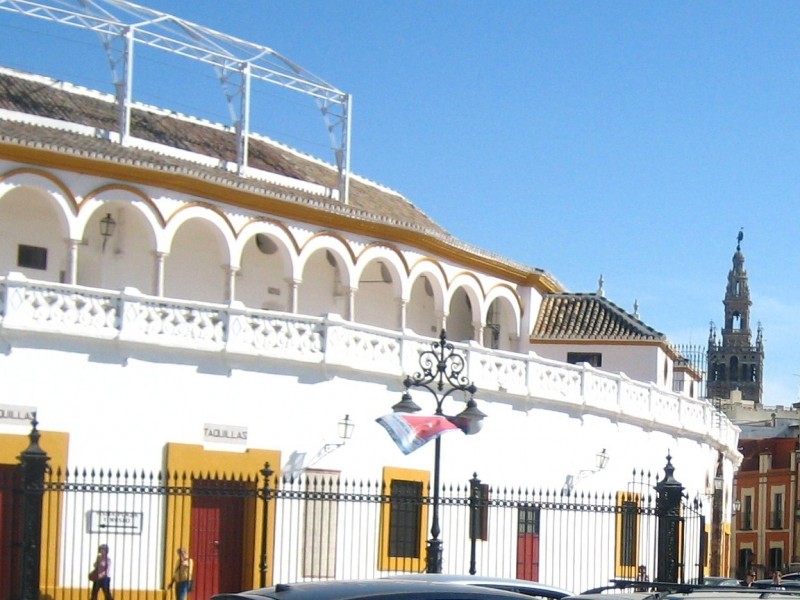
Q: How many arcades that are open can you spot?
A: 9